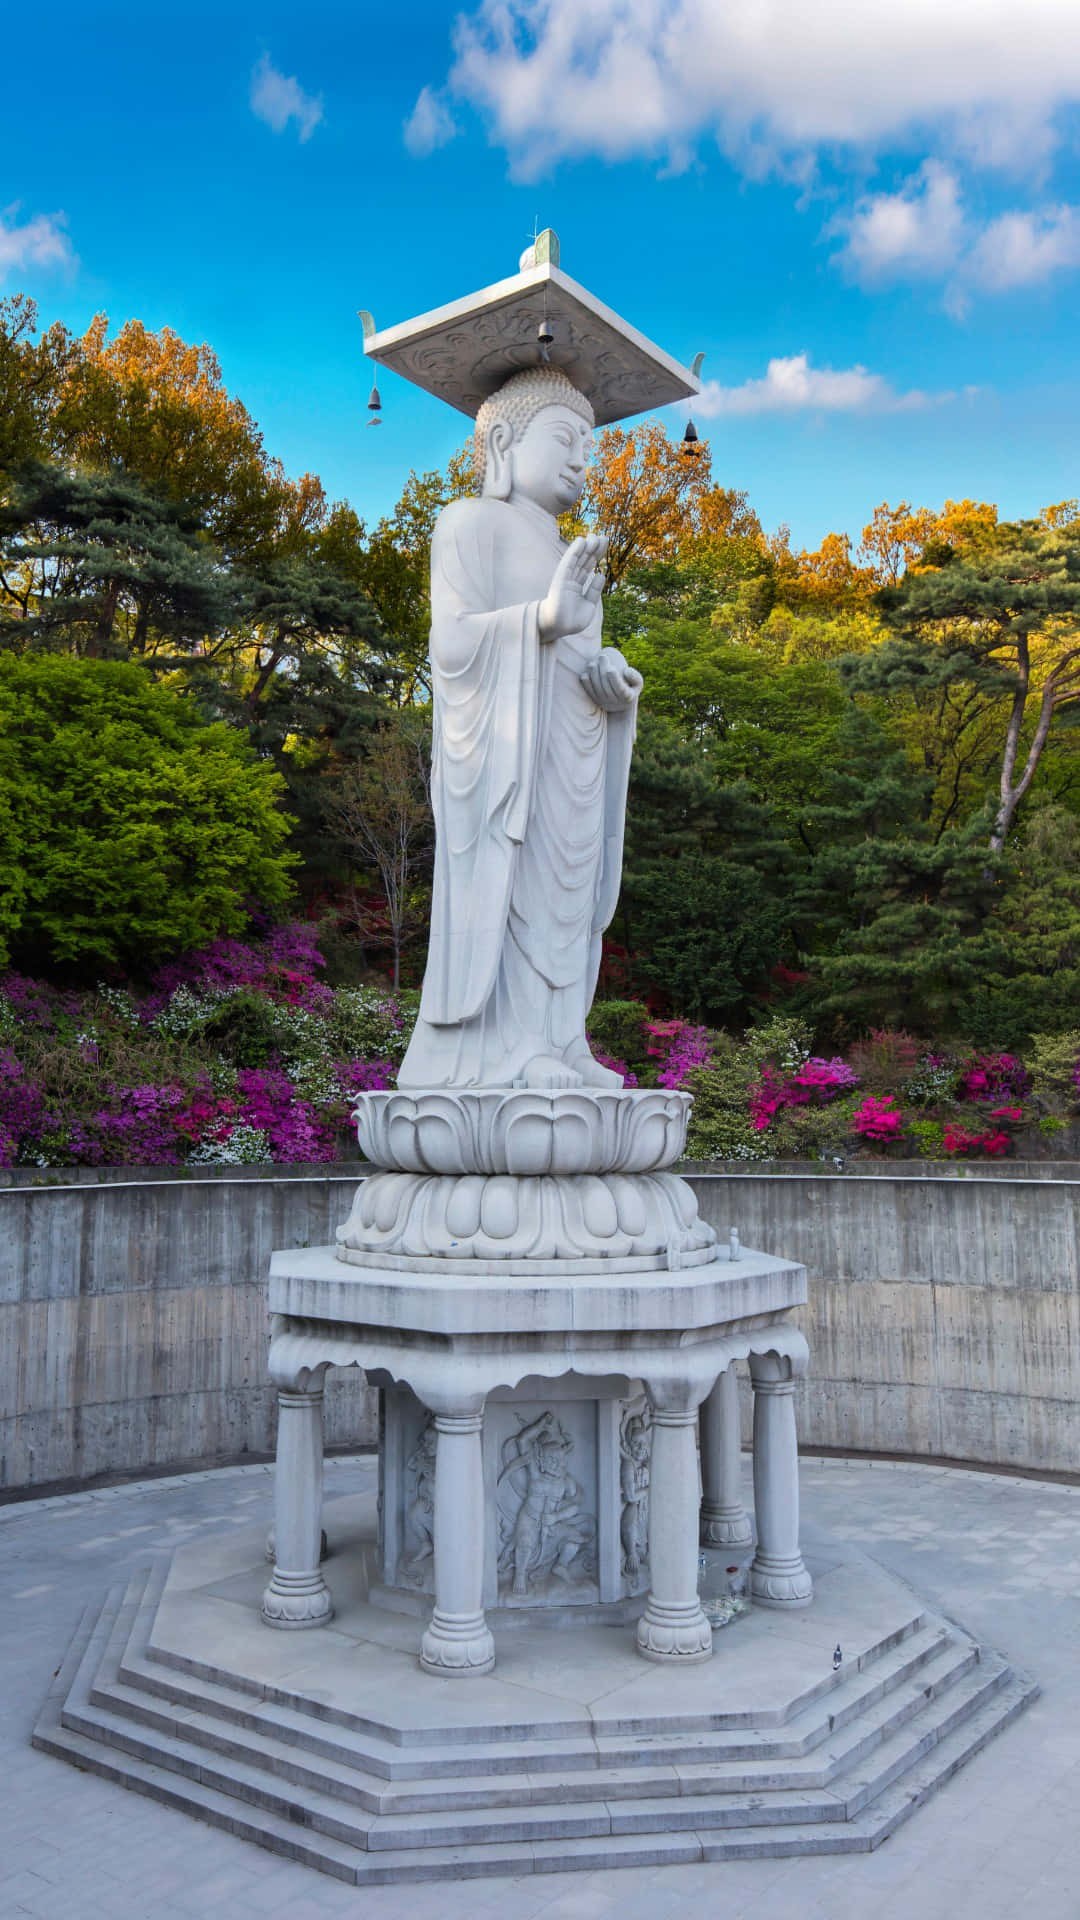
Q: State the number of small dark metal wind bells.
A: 3